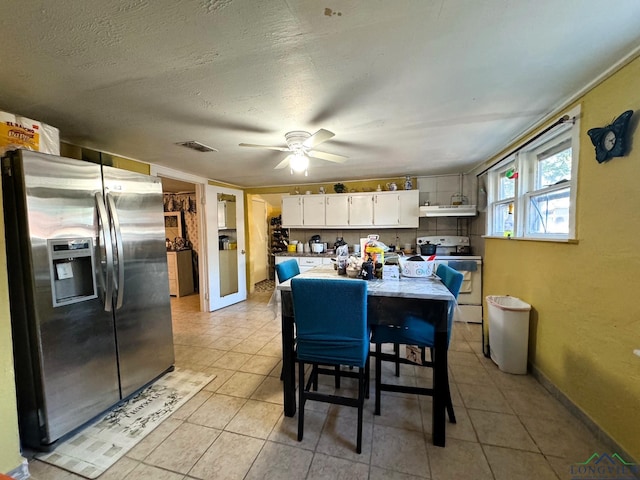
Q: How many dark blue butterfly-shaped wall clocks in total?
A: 1